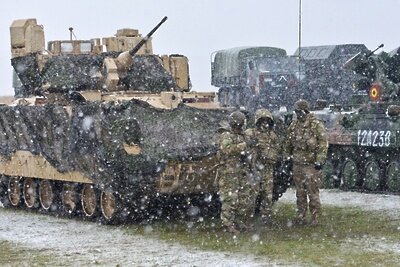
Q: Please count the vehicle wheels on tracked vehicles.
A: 10